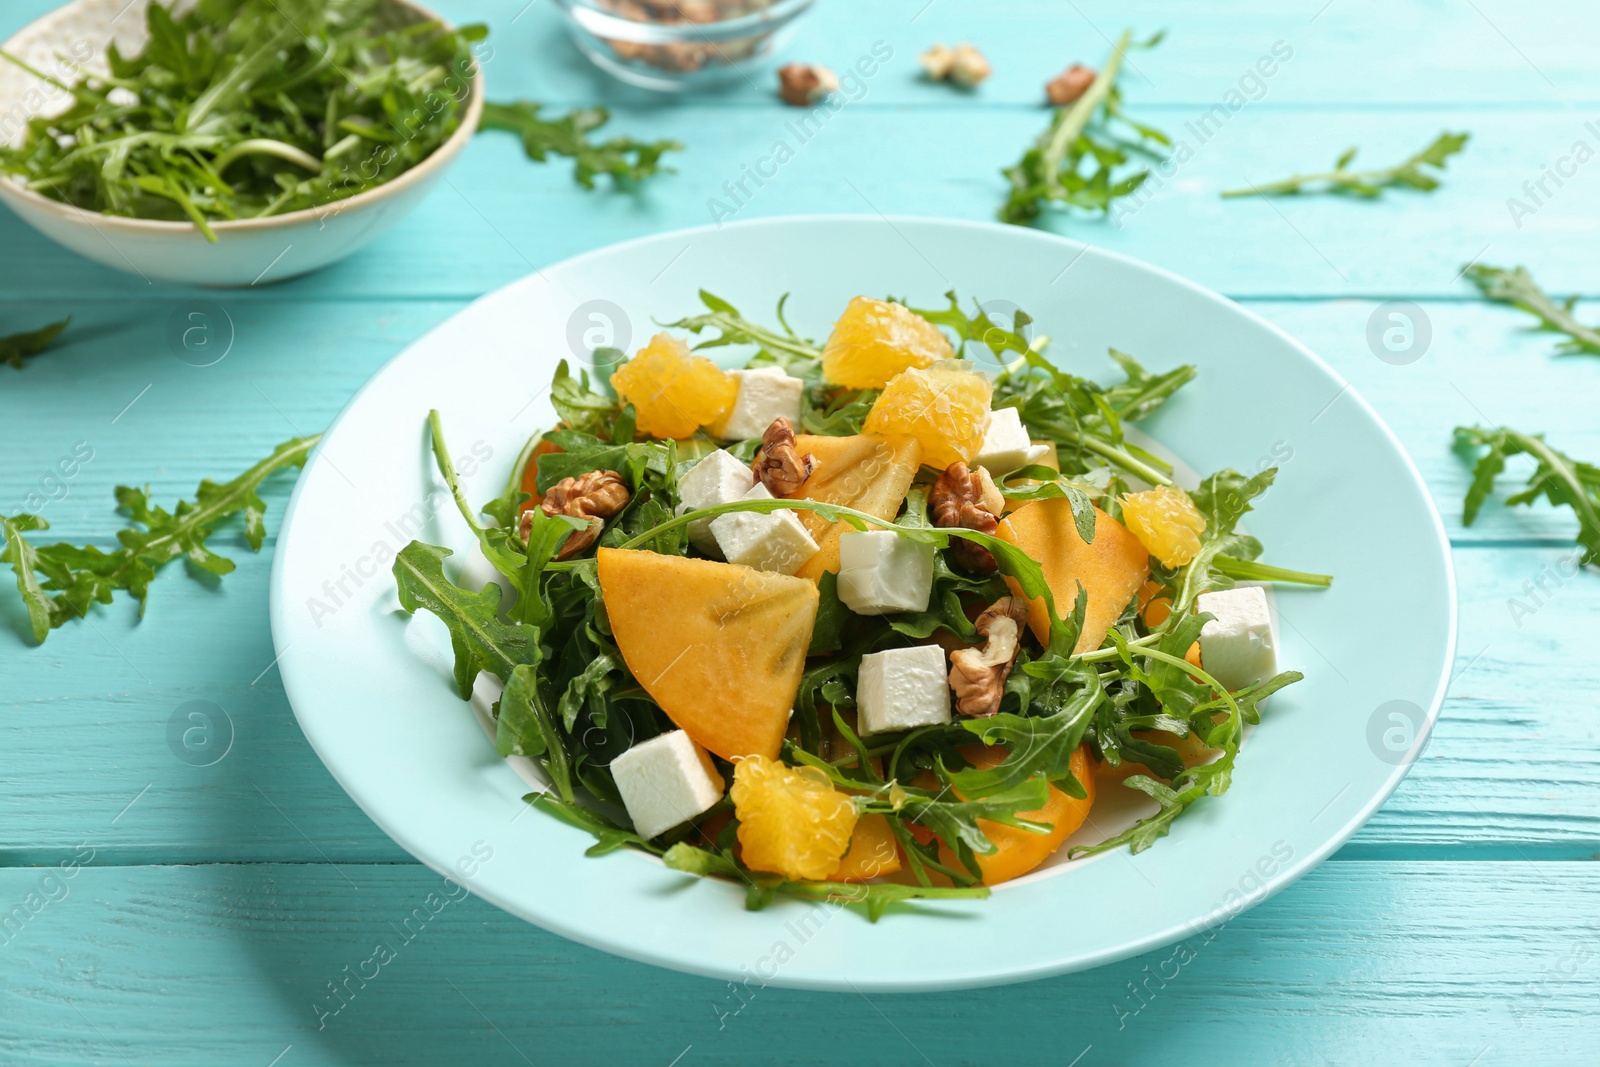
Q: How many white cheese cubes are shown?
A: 8